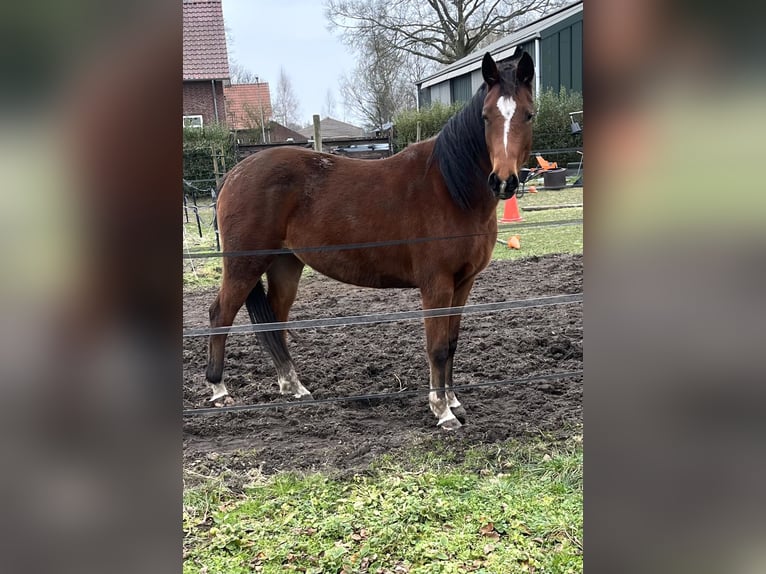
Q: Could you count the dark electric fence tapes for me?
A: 3